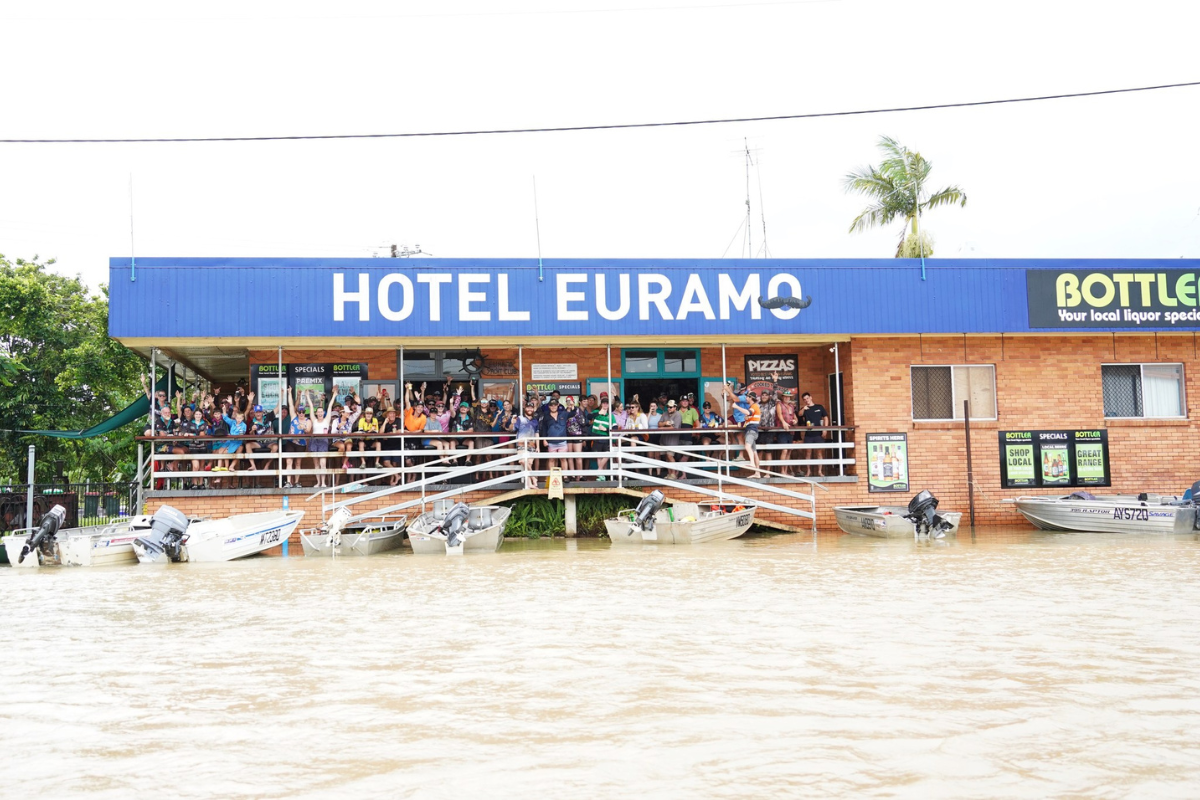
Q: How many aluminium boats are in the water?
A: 7